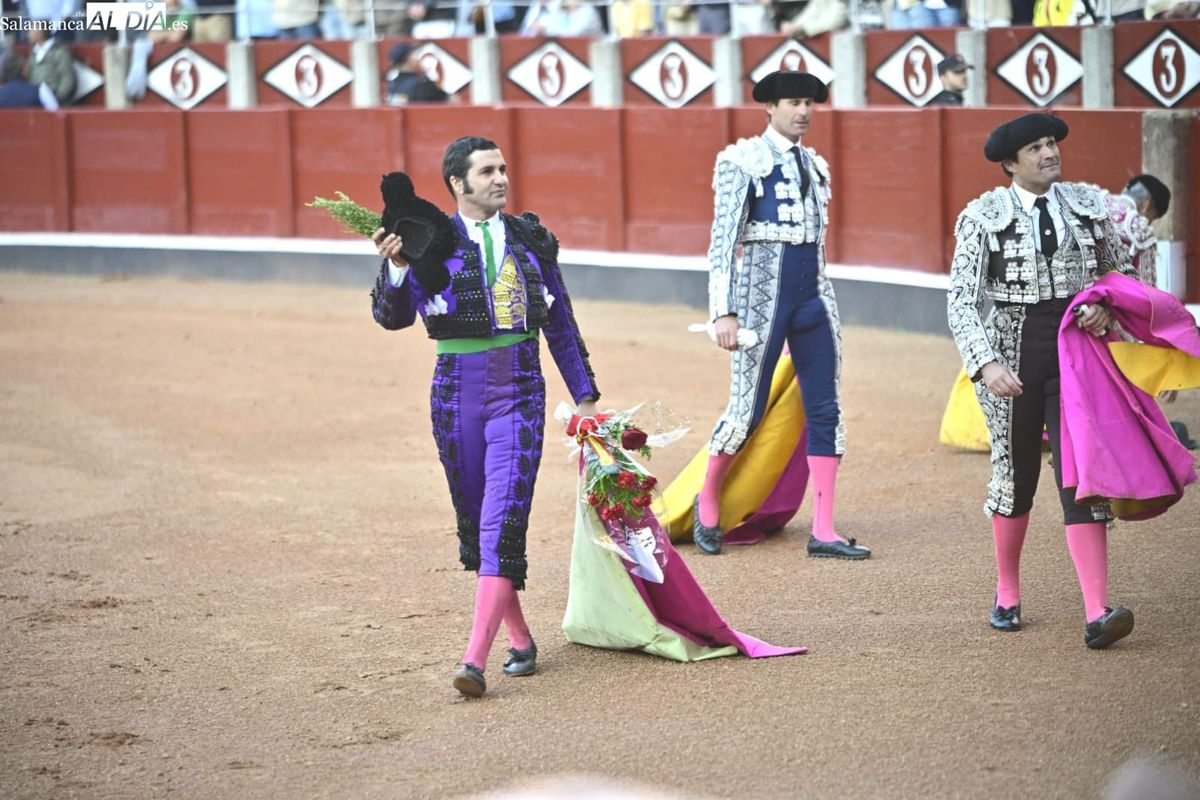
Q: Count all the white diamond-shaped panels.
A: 10